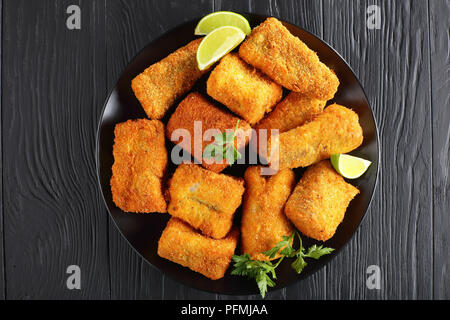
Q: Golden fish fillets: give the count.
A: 11